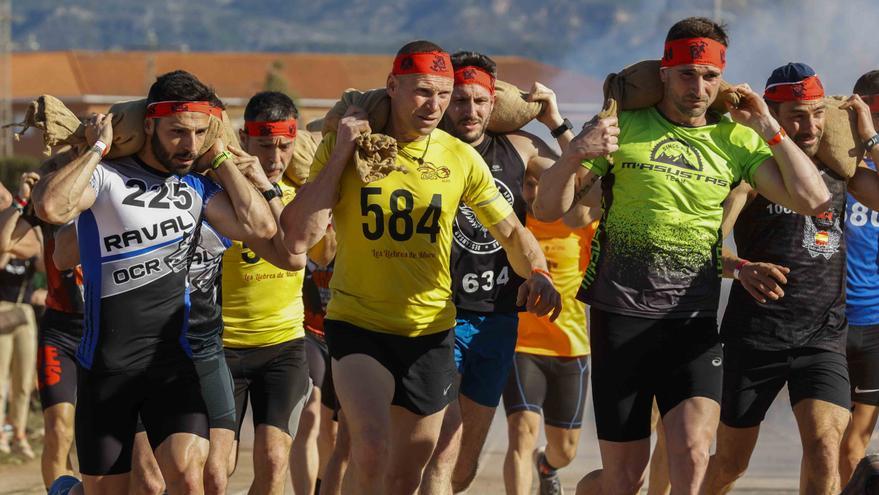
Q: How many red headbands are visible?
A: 7